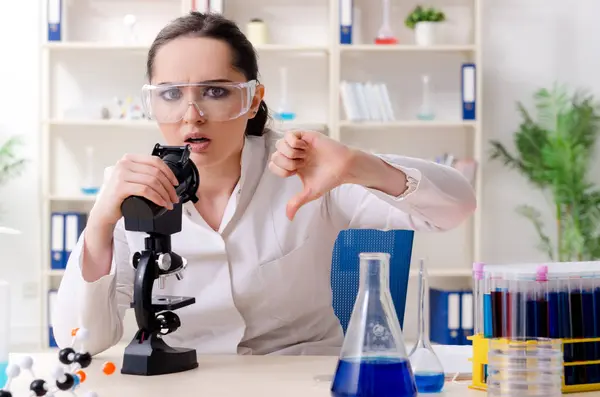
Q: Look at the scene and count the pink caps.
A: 2